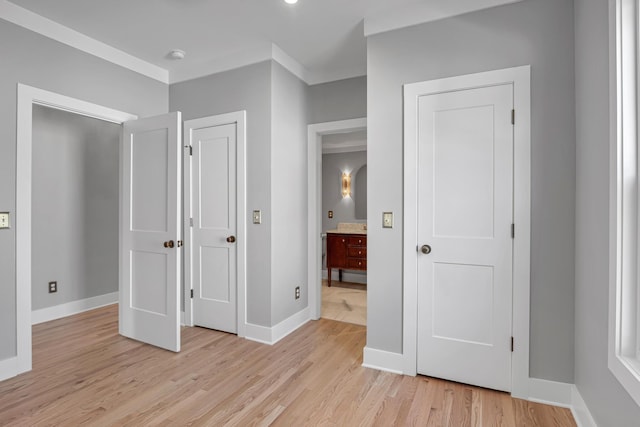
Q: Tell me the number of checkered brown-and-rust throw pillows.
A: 0